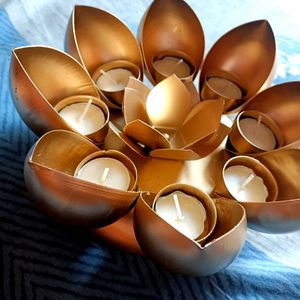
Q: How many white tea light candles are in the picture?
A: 8